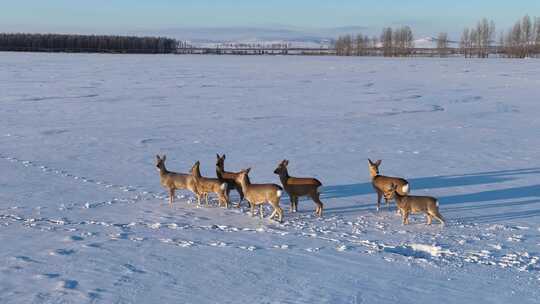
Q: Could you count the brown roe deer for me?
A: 7